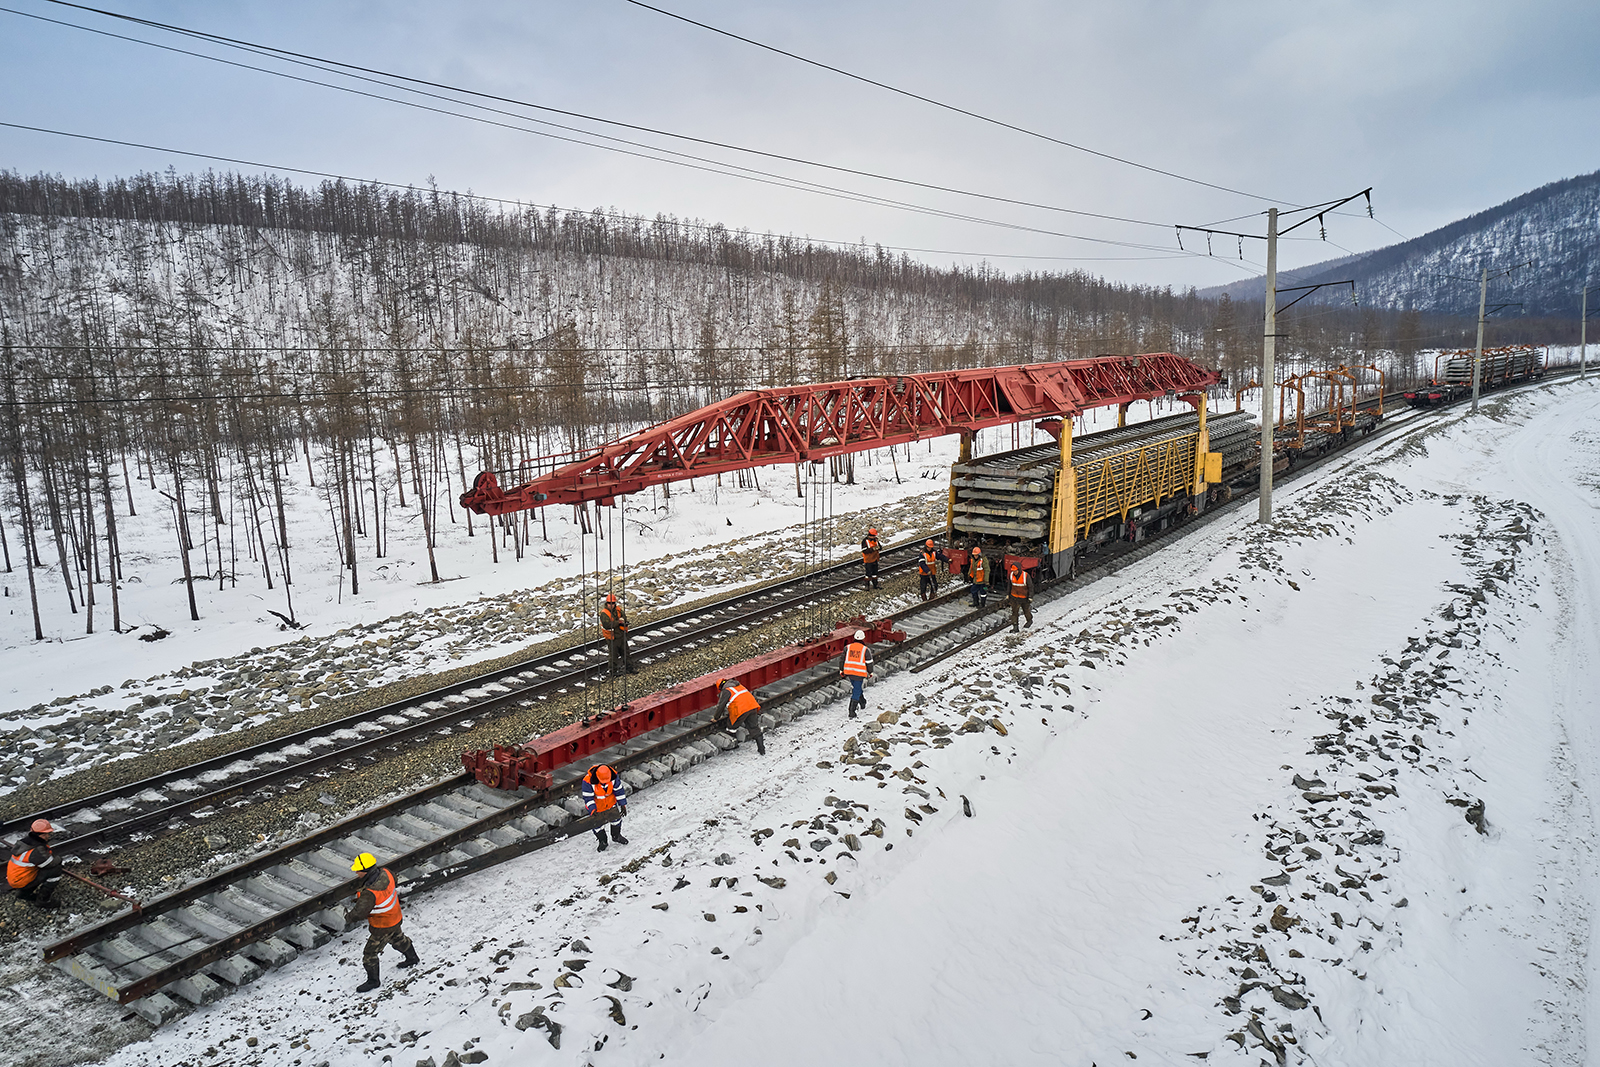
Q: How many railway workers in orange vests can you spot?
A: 10